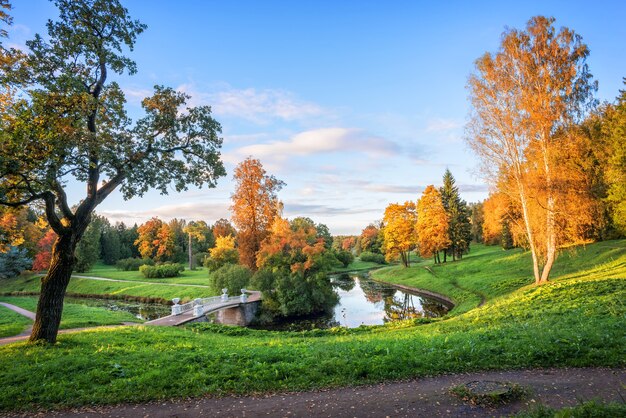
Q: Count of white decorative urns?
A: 4